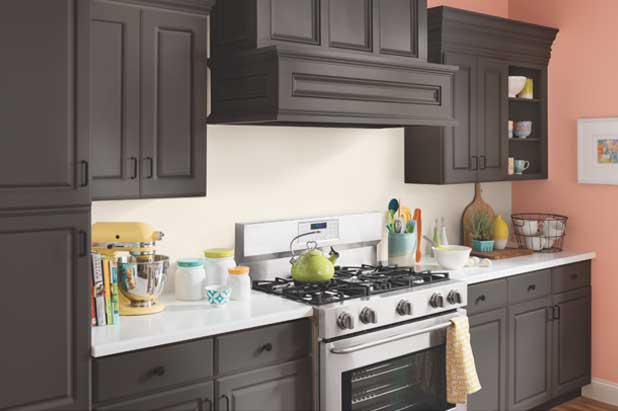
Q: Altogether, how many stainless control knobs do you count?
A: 5